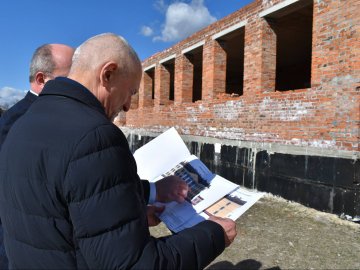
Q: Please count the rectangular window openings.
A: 5